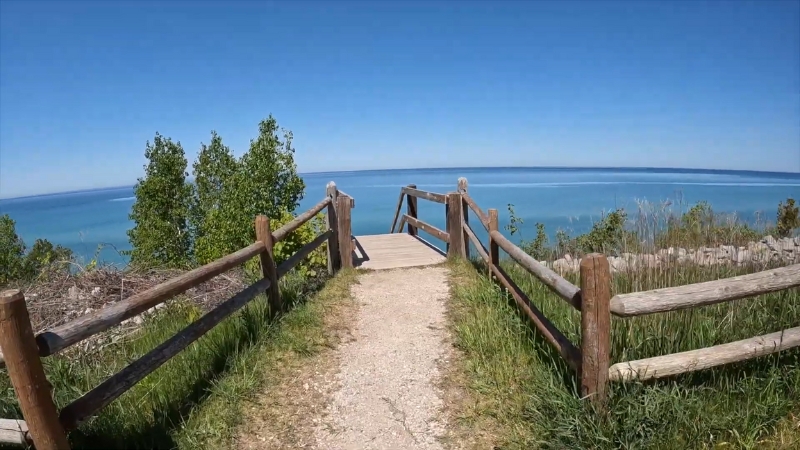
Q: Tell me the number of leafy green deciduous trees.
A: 3